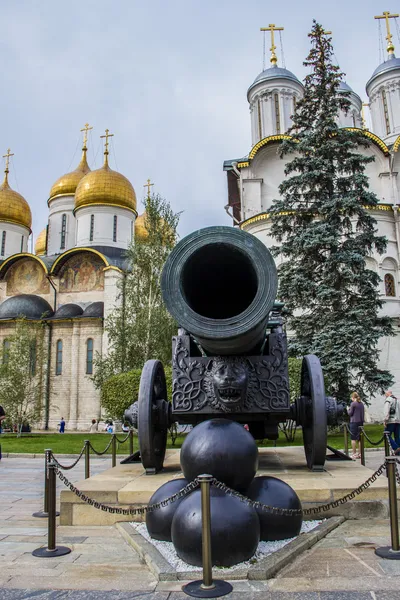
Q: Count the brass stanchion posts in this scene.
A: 10